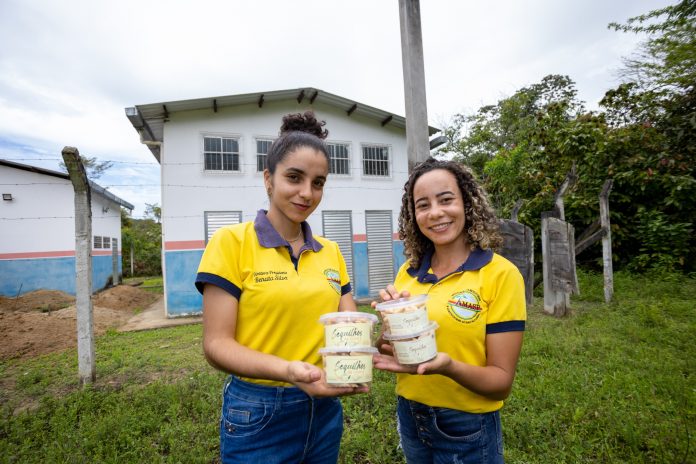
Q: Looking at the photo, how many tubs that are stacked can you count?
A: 4